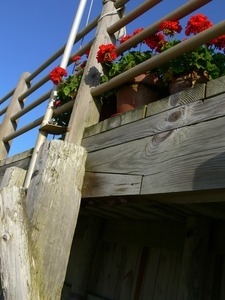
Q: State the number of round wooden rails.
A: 4